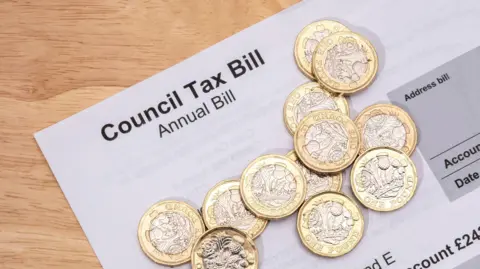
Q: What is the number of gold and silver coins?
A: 12